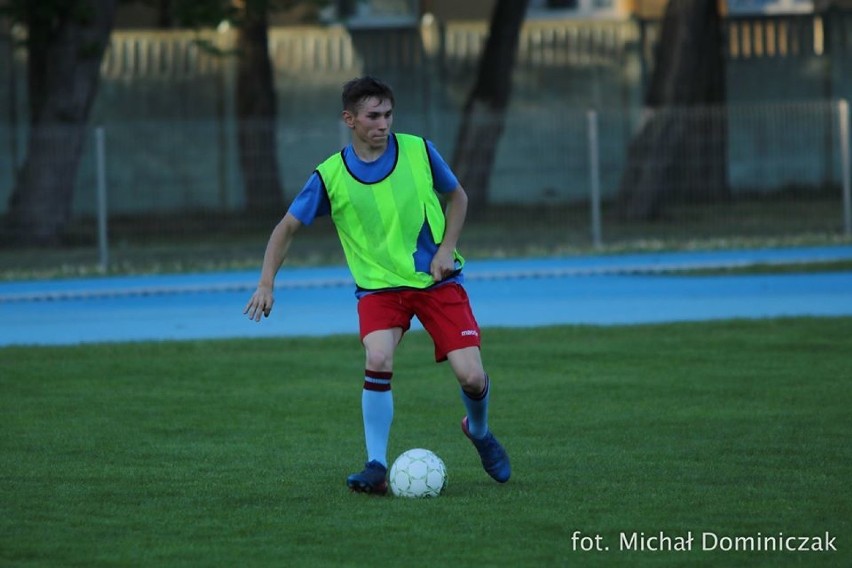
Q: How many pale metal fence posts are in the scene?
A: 3